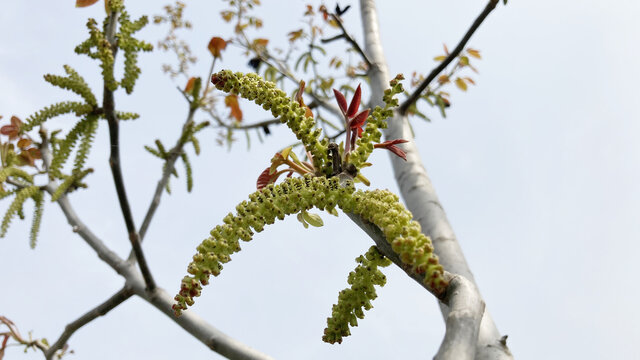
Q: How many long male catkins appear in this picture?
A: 5